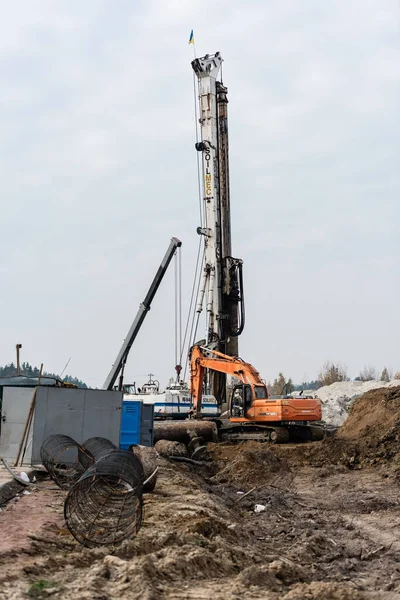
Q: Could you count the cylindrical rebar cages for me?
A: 3